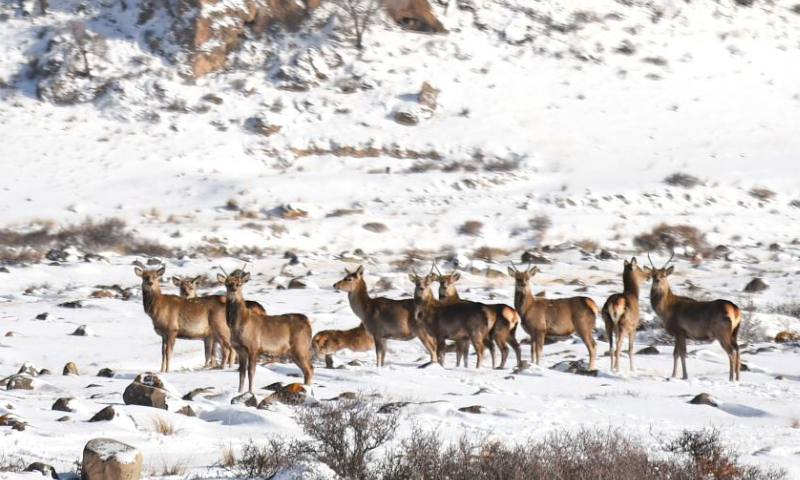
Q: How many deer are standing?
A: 9